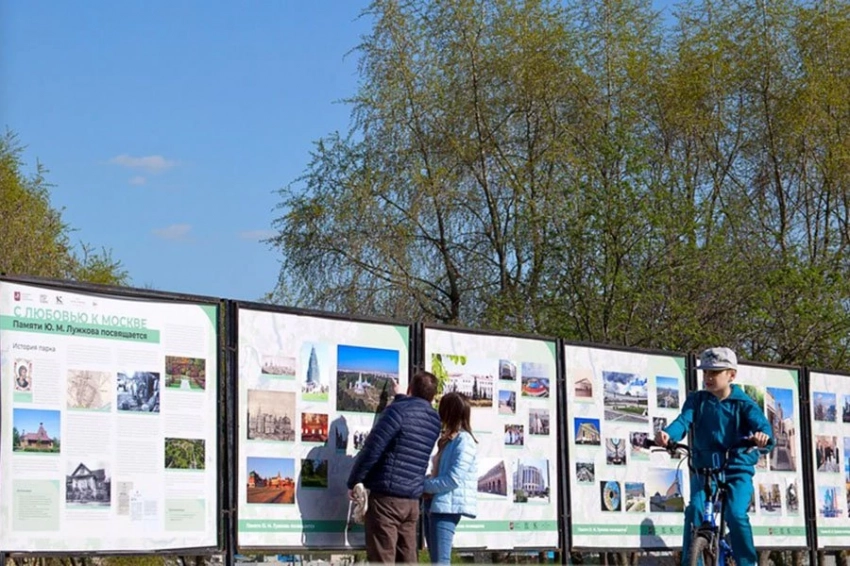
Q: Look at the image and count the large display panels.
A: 6